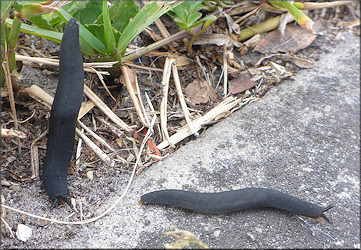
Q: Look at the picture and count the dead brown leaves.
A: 3